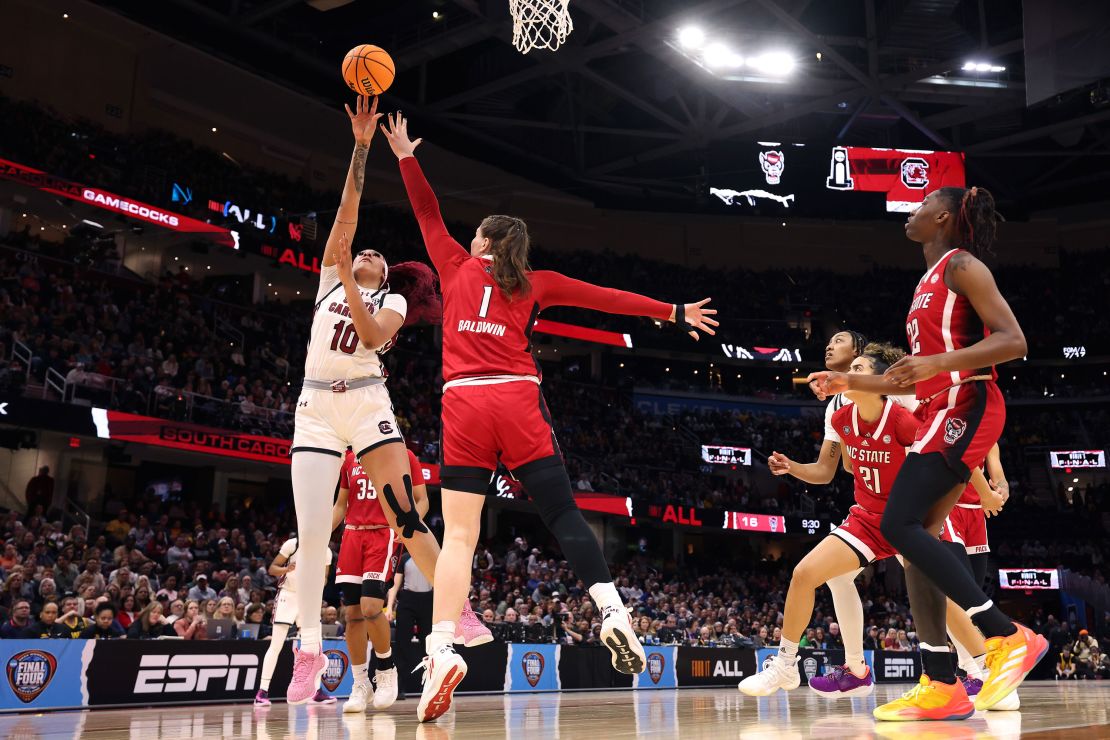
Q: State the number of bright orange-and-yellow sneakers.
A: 2